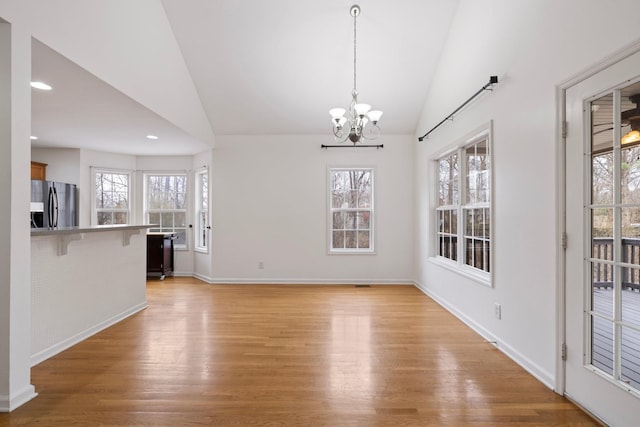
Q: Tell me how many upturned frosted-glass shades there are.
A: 5